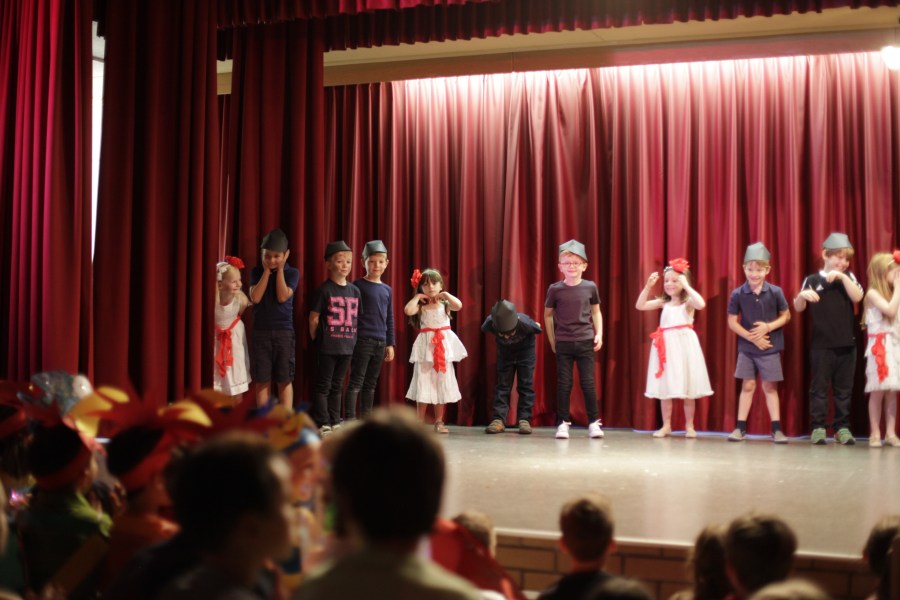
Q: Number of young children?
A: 11